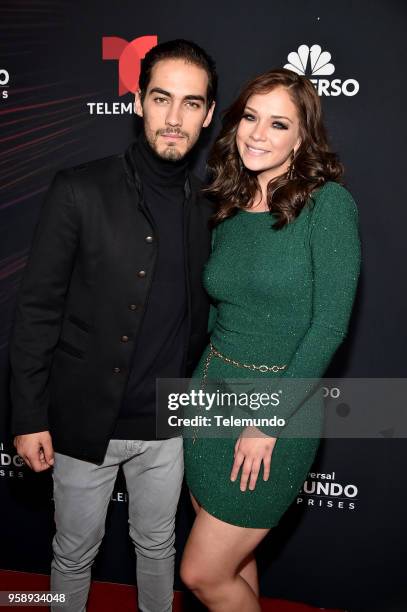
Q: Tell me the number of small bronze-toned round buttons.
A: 5